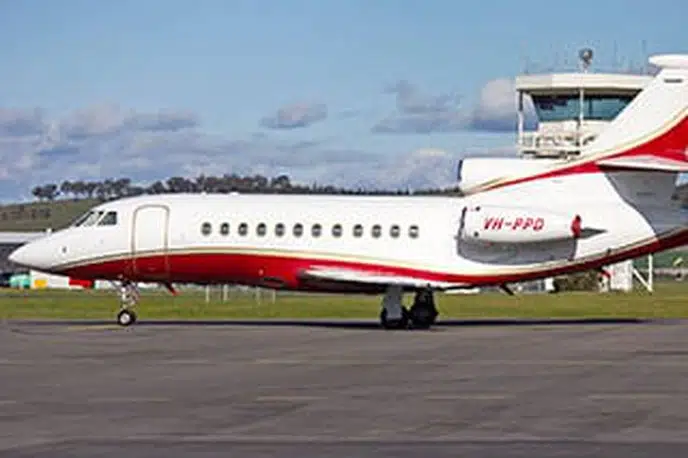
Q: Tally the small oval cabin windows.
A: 12